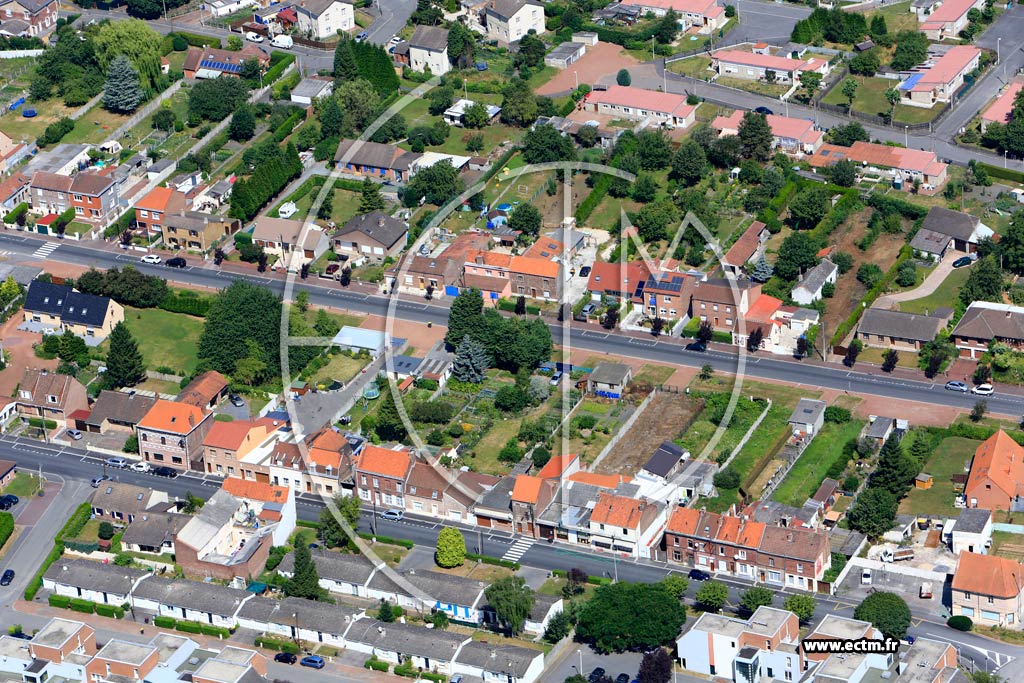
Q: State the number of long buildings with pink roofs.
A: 8